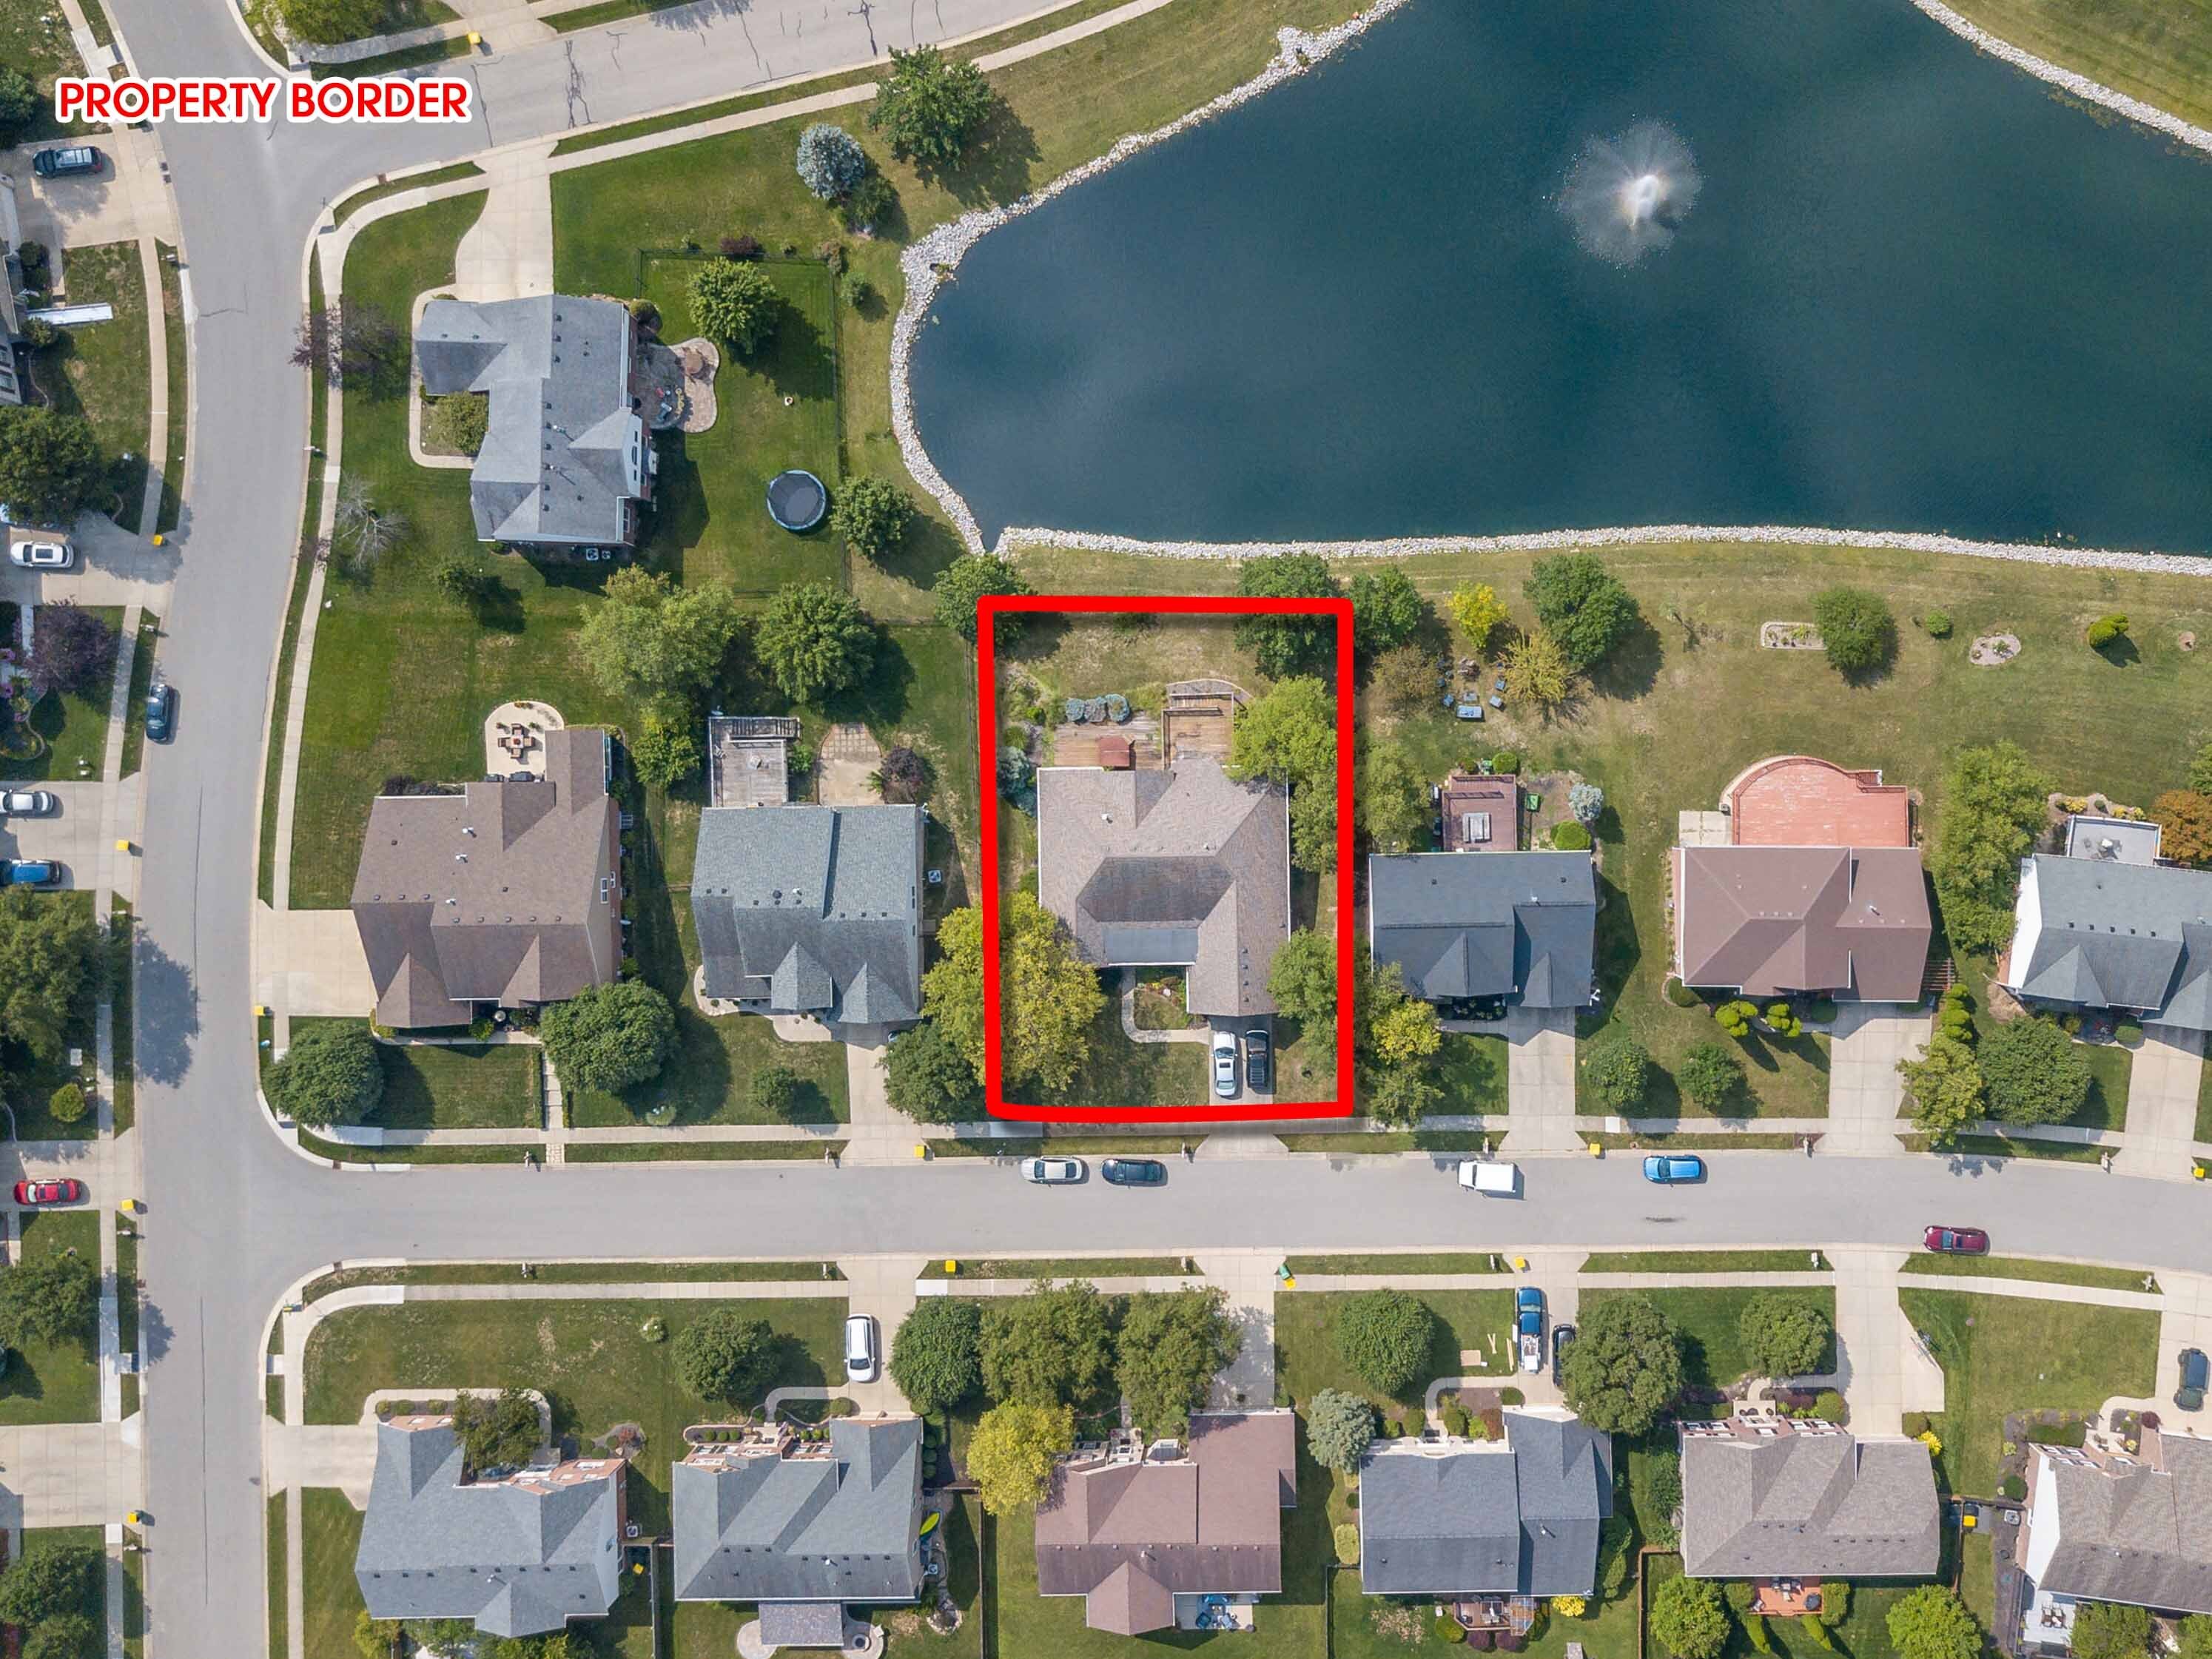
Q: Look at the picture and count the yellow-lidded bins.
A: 14